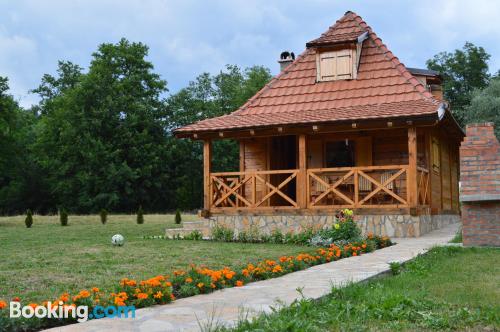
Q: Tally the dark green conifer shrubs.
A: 5